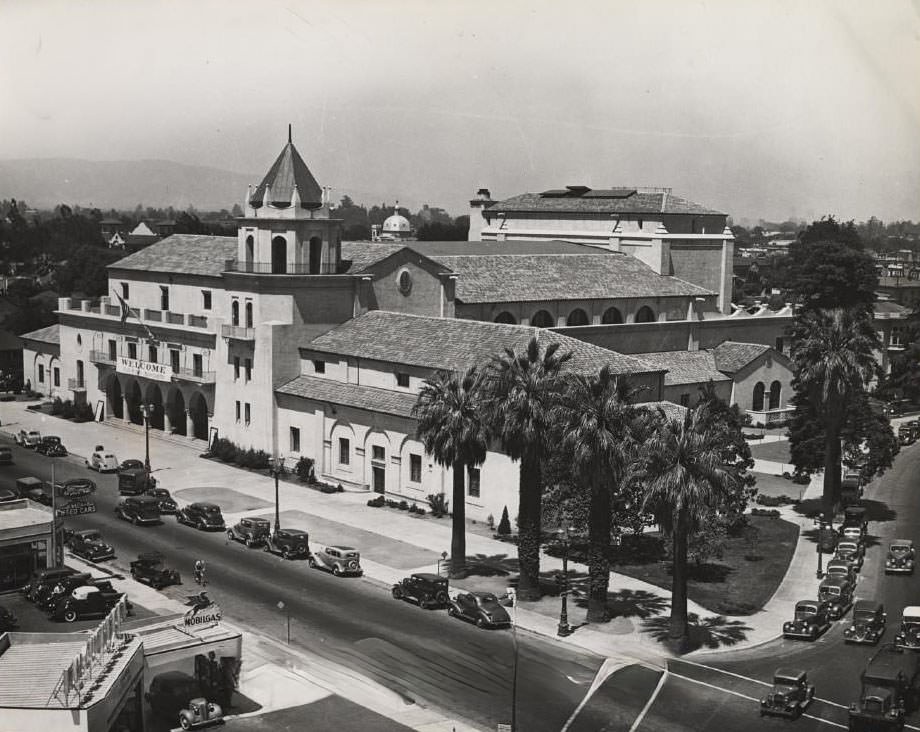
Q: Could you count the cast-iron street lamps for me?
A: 4